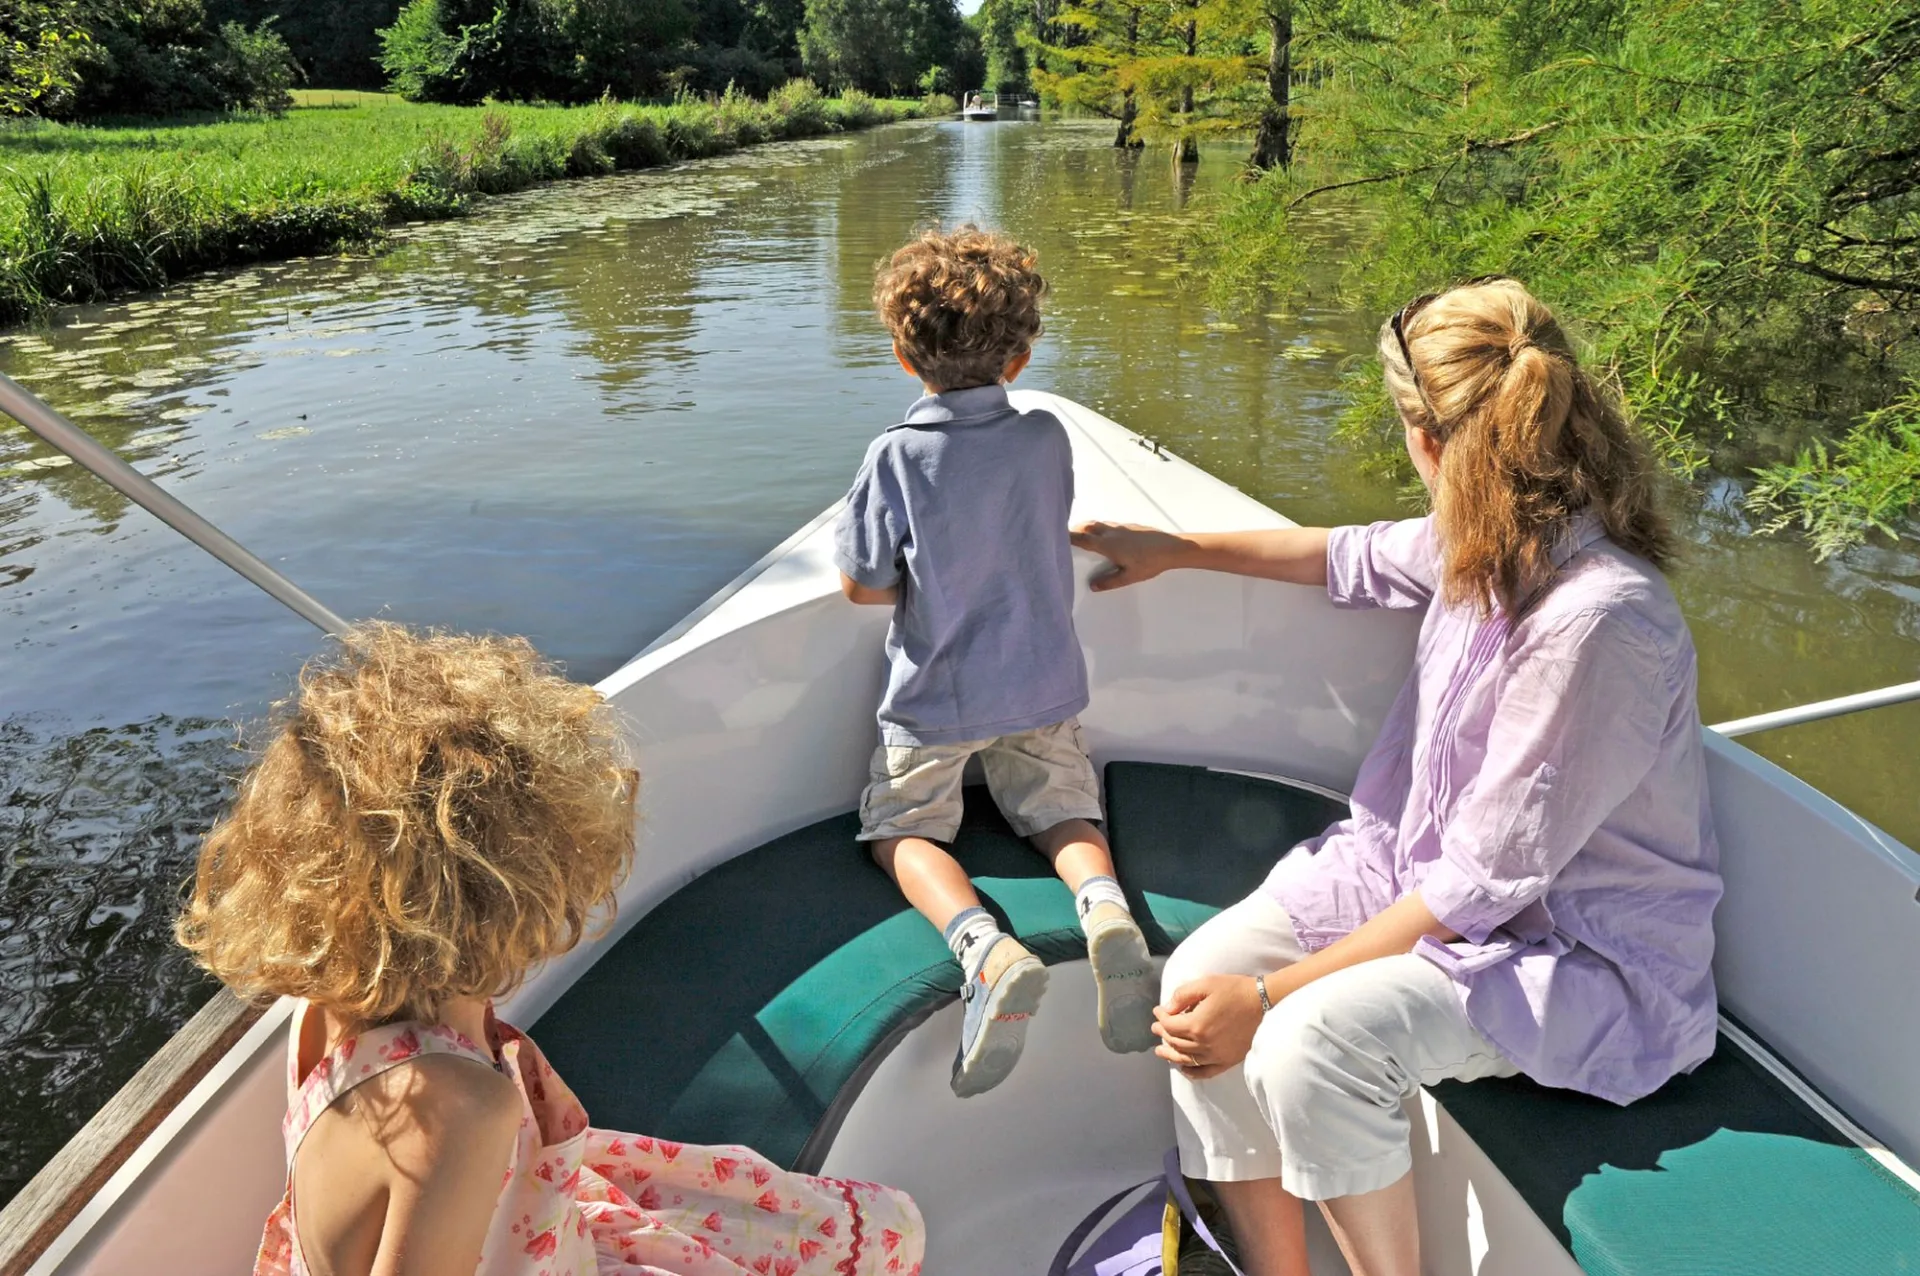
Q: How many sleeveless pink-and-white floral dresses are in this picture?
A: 1